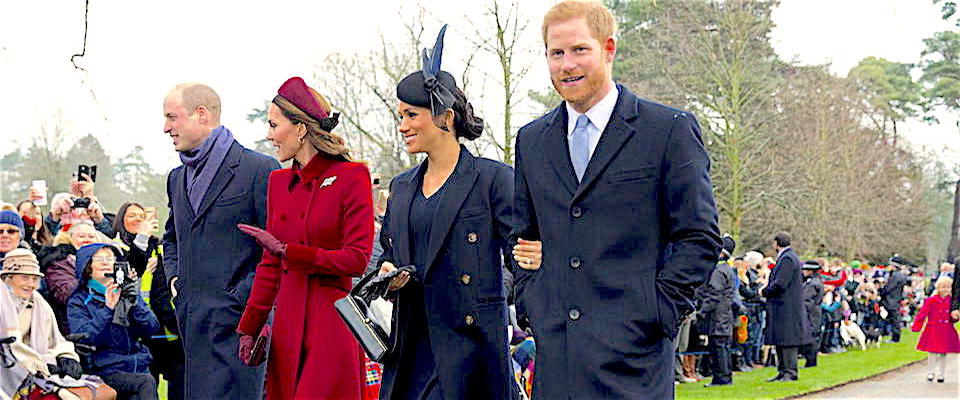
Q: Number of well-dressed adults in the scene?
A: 4